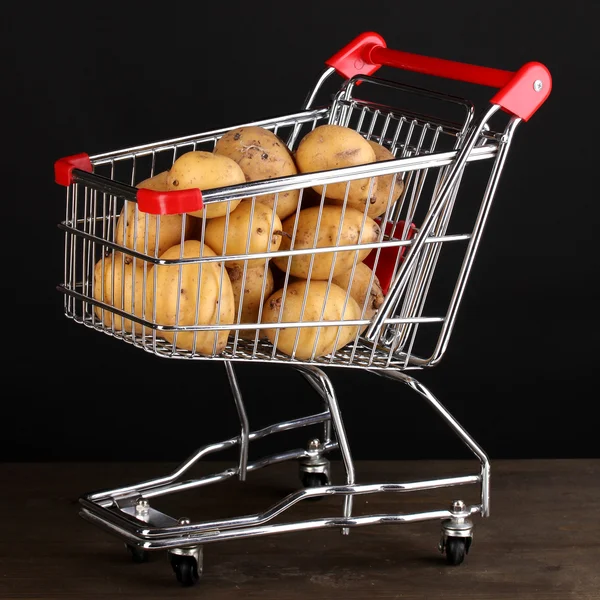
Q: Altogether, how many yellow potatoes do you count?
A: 12